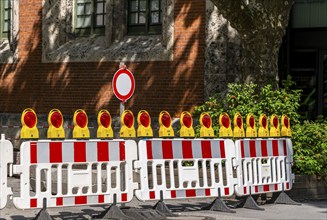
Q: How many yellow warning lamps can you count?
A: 15